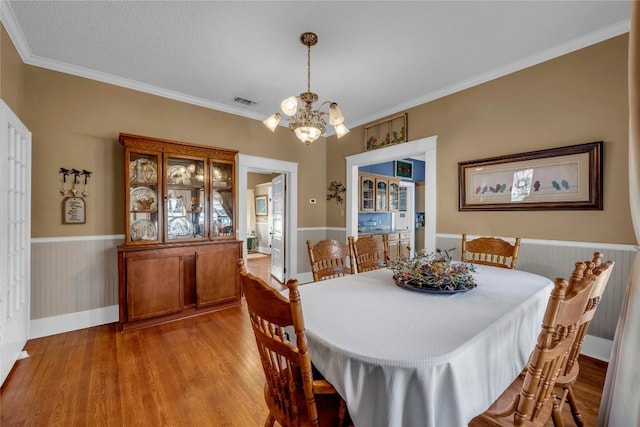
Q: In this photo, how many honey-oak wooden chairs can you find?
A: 6